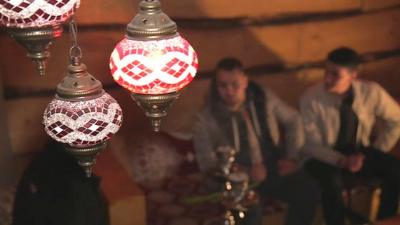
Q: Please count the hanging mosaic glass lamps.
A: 3